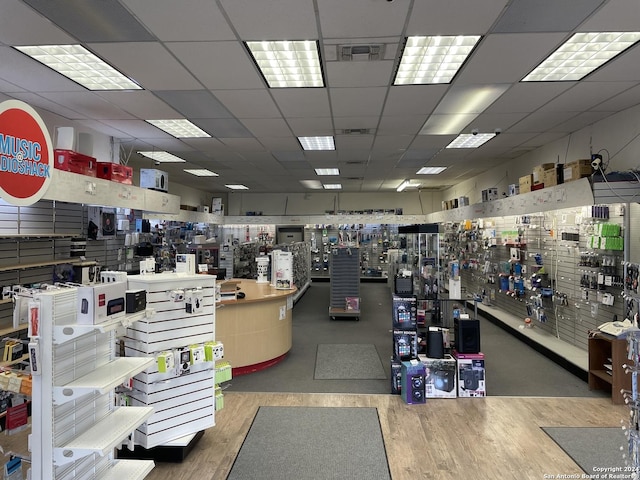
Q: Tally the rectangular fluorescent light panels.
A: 13